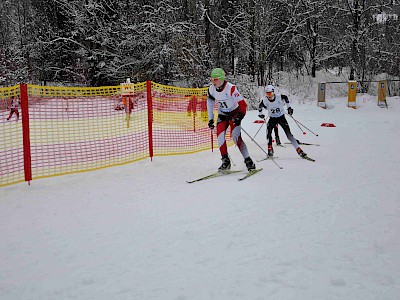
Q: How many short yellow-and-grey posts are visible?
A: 3